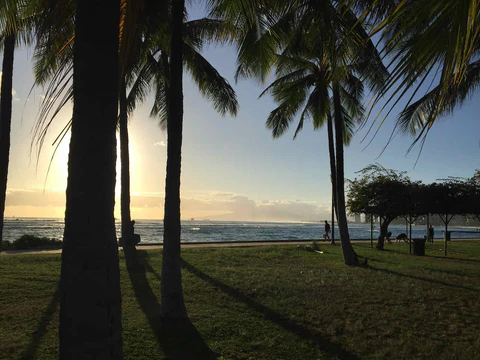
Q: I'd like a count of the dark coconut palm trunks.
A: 6